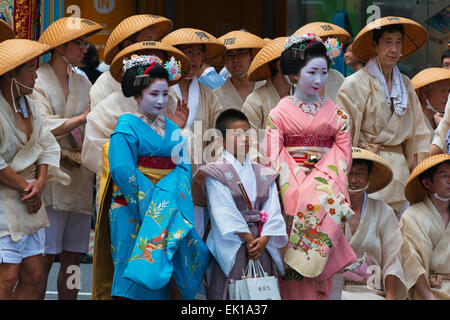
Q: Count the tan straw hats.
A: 13